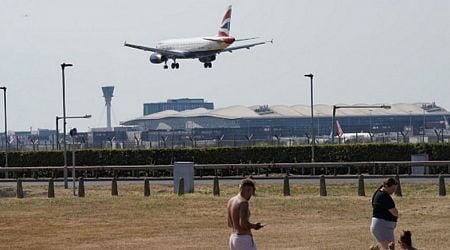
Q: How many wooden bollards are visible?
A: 13